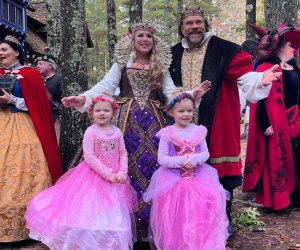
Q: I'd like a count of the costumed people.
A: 7